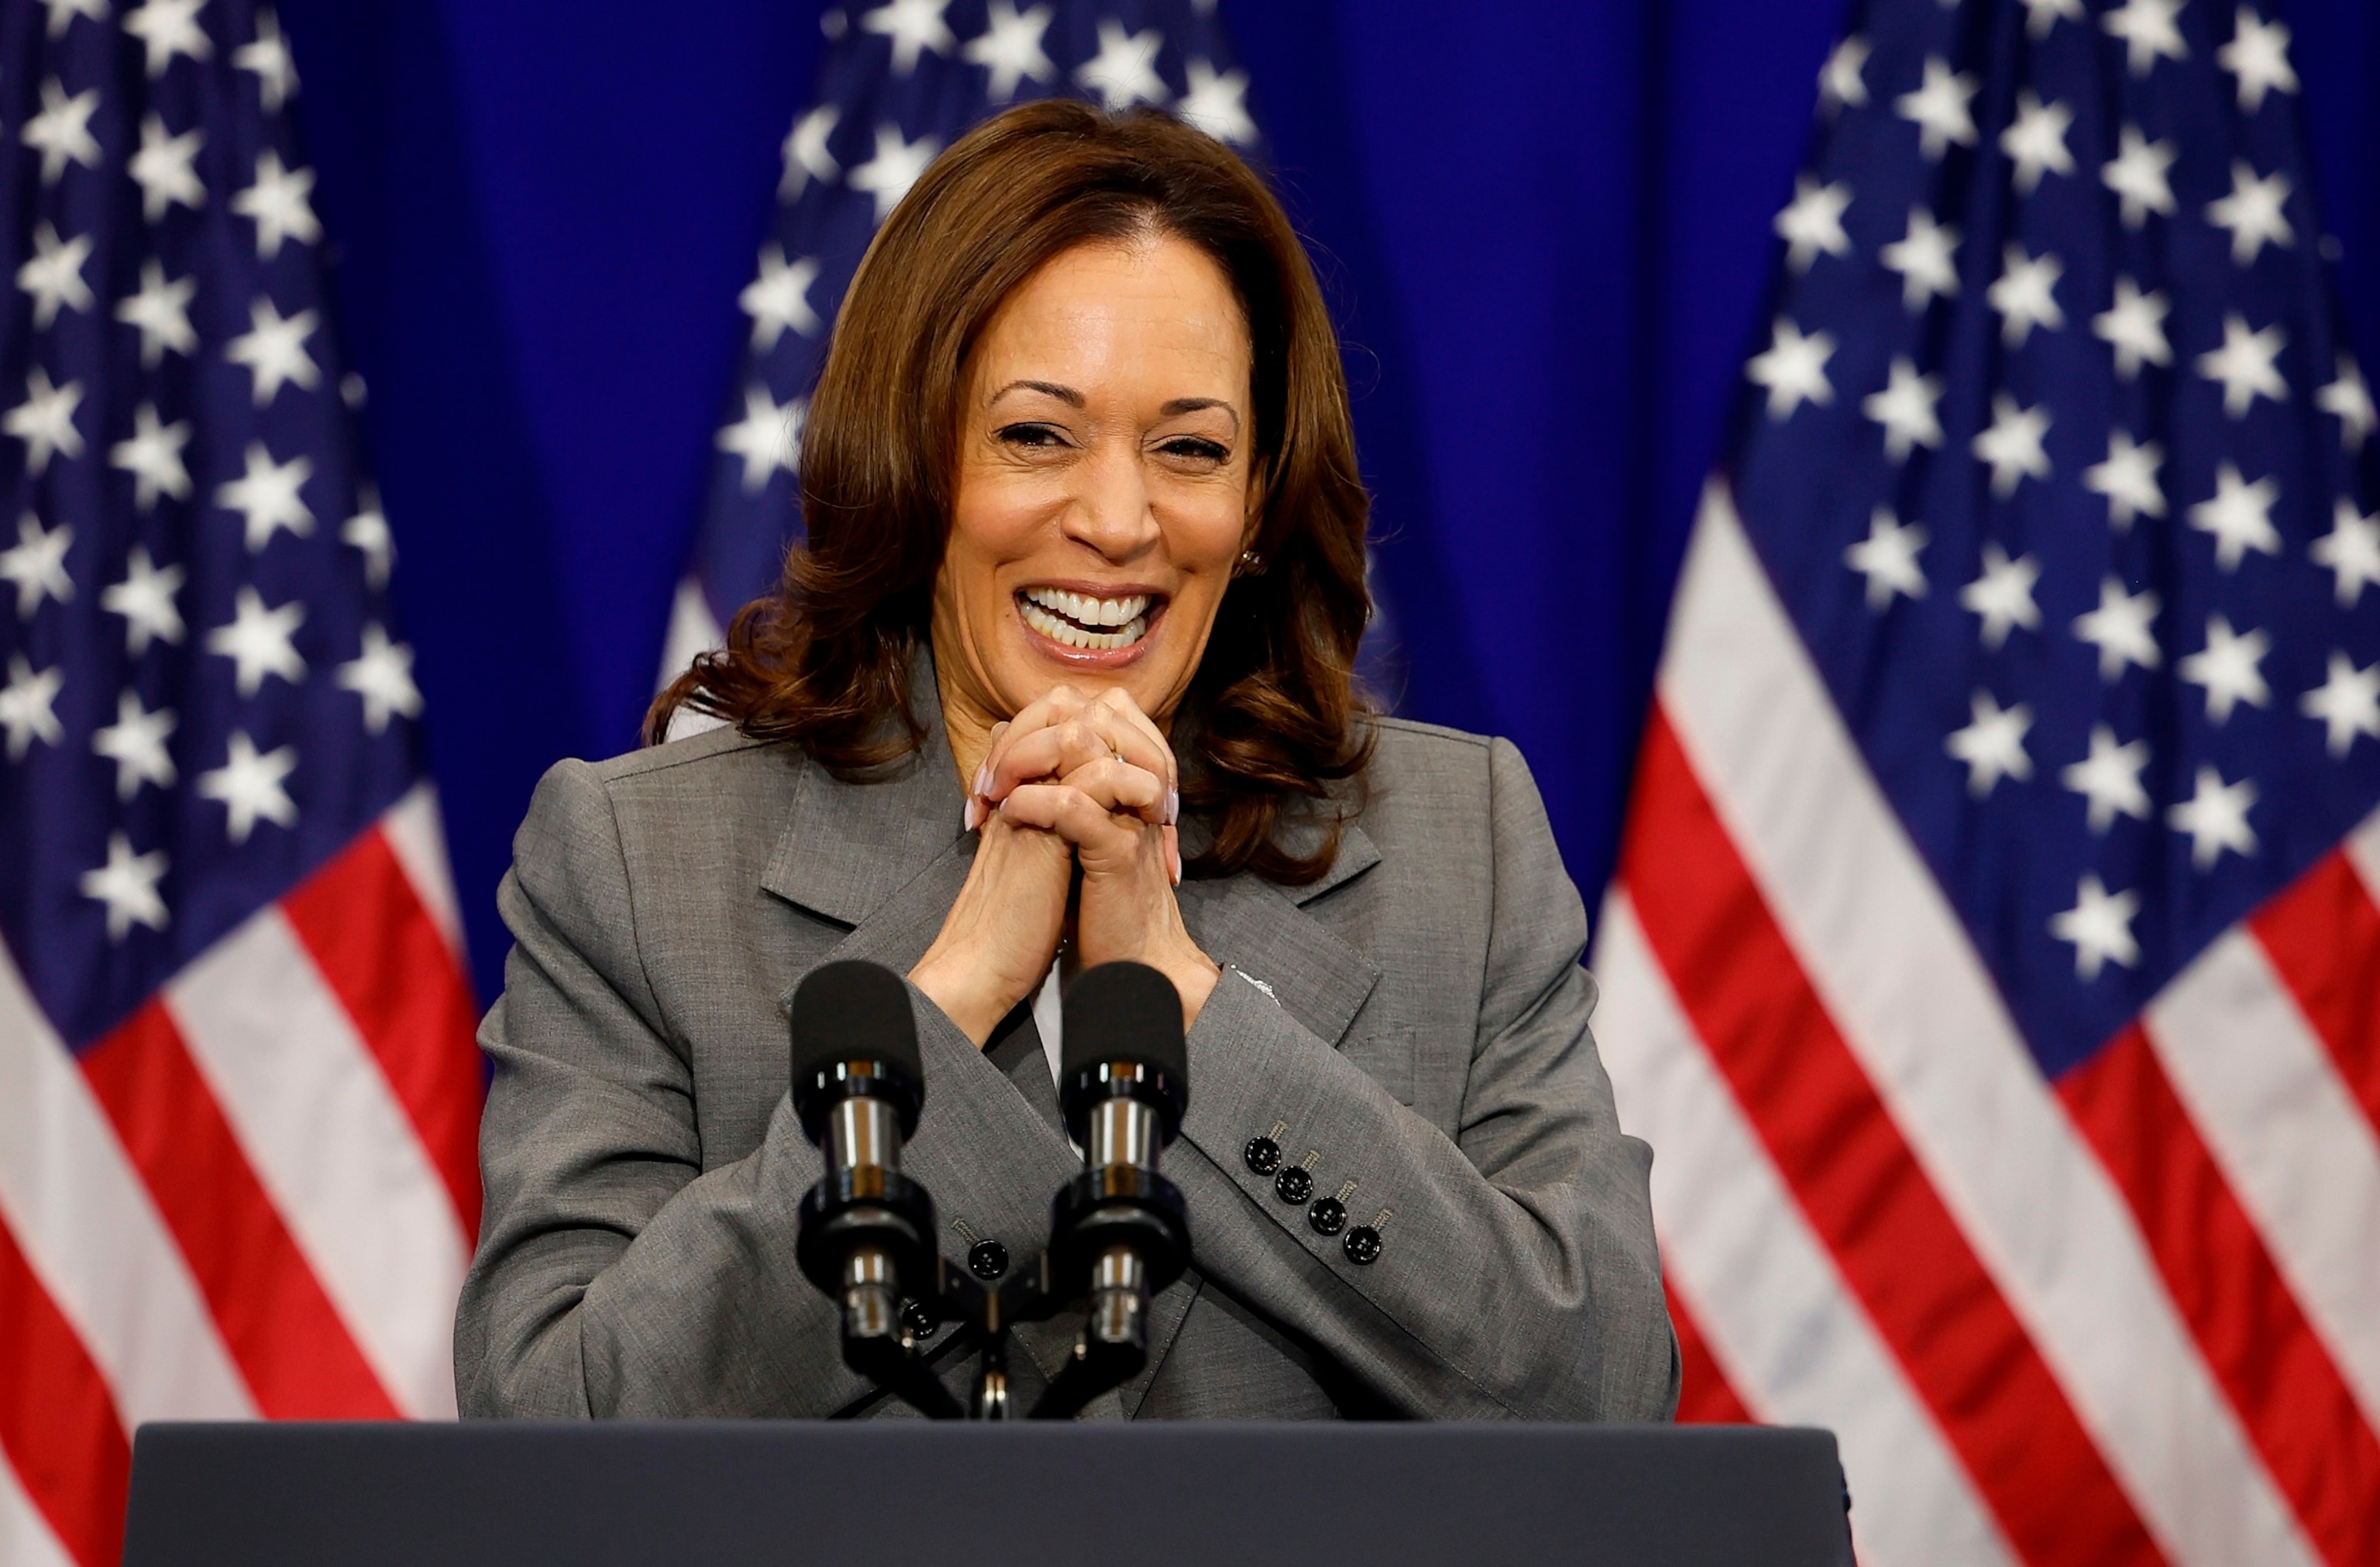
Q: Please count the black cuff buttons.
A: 6